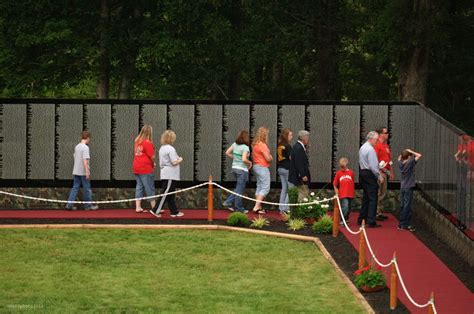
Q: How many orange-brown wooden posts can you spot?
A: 5